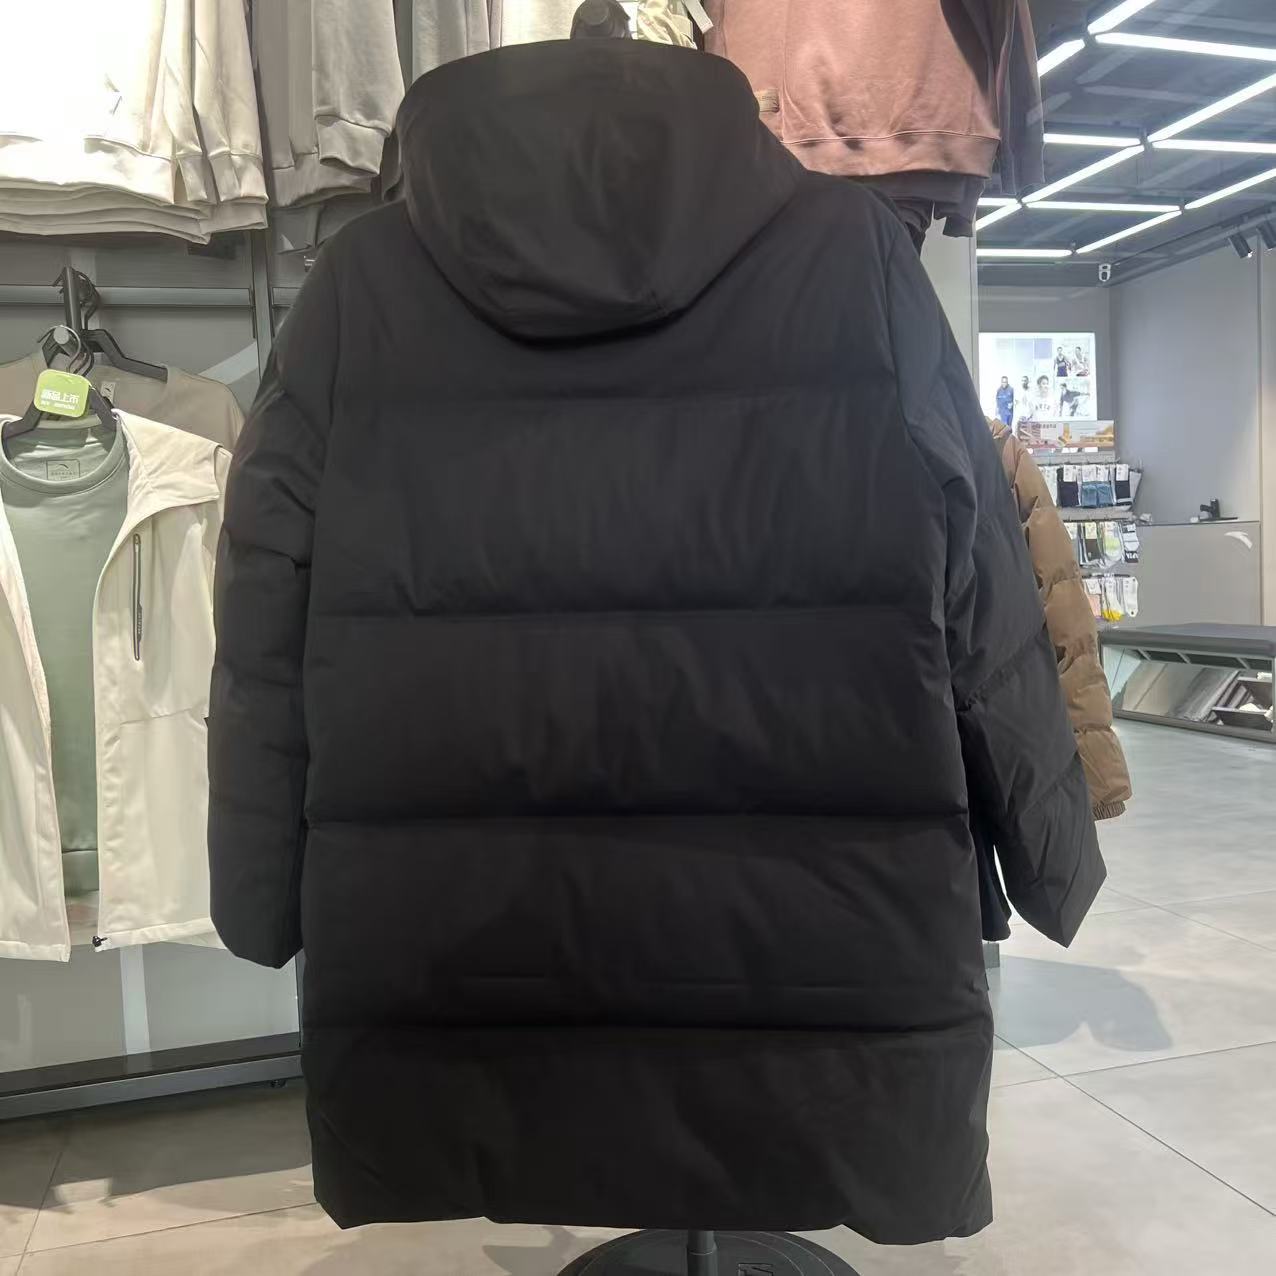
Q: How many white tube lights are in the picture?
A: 13